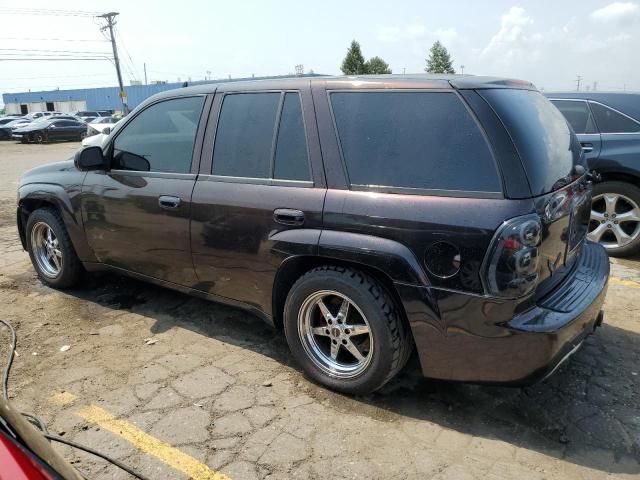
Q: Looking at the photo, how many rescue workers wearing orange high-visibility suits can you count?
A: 0